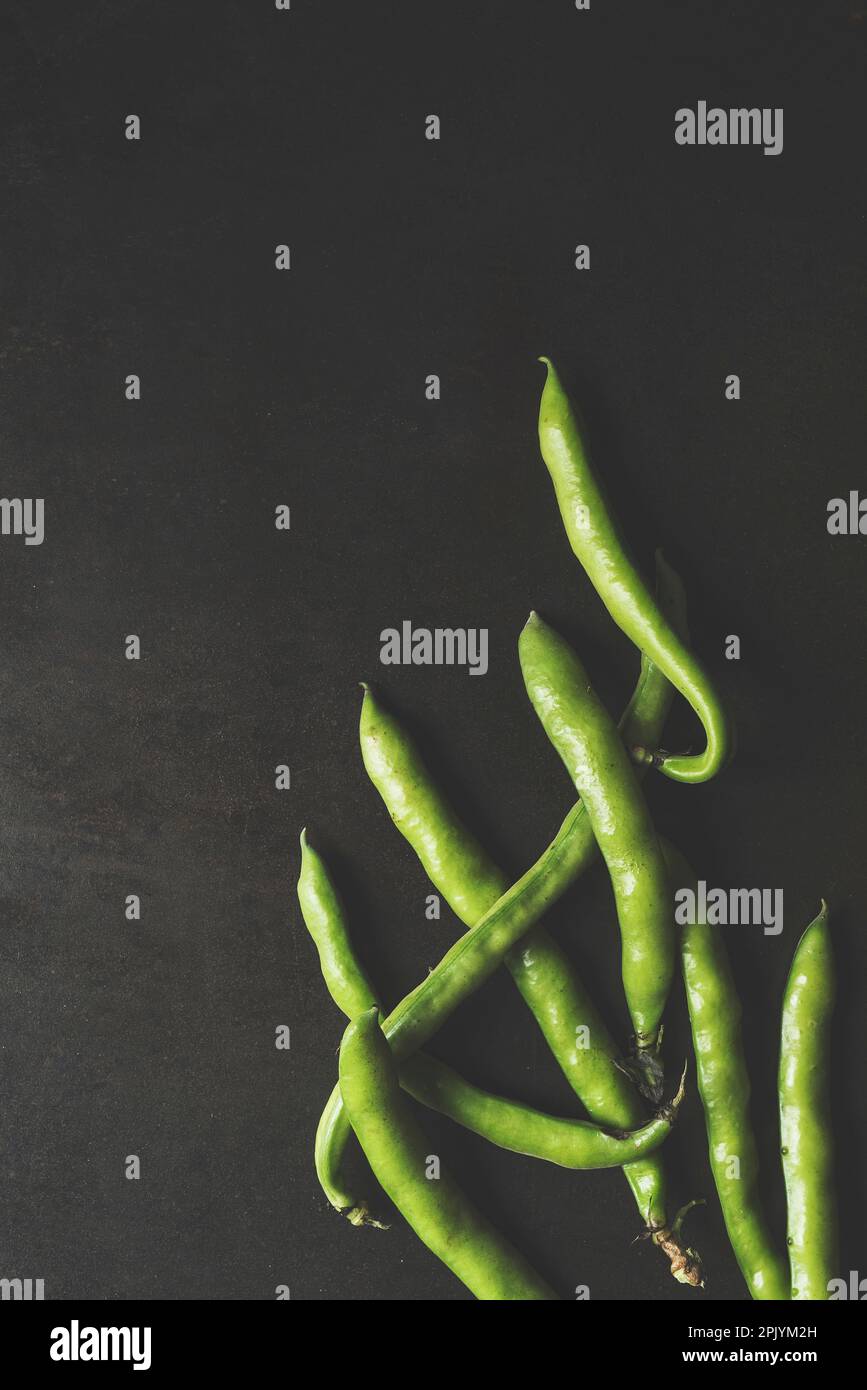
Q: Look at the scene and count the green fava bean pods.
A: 8